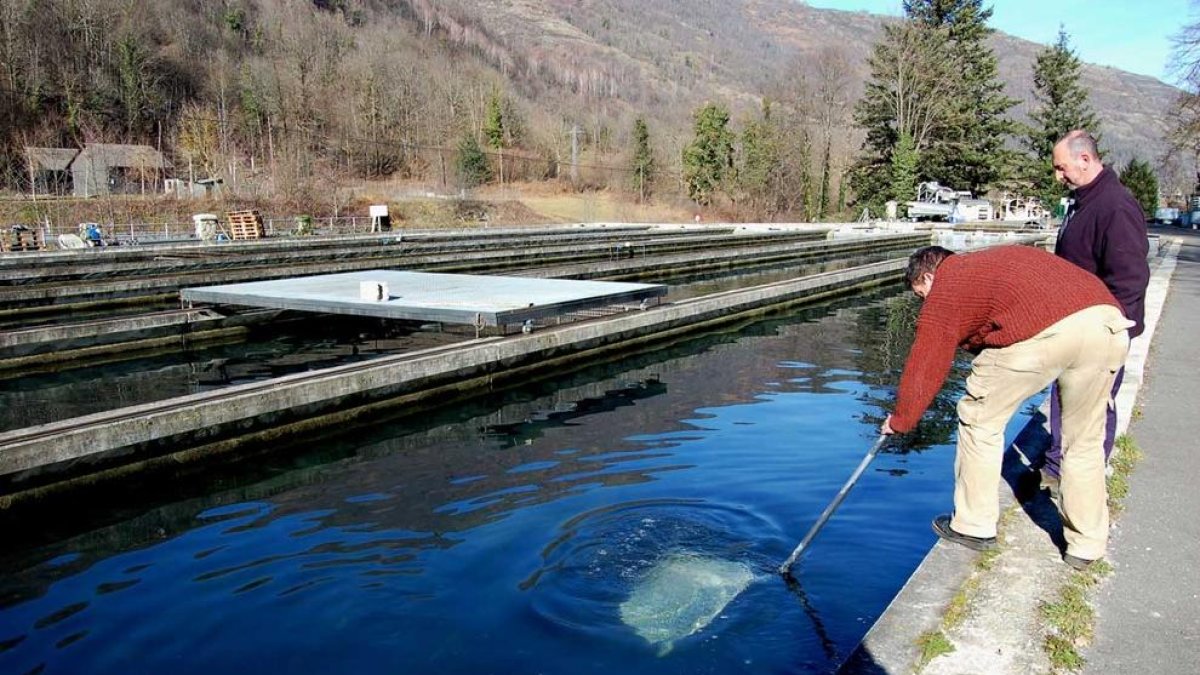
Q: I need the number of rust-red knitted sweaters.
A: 1